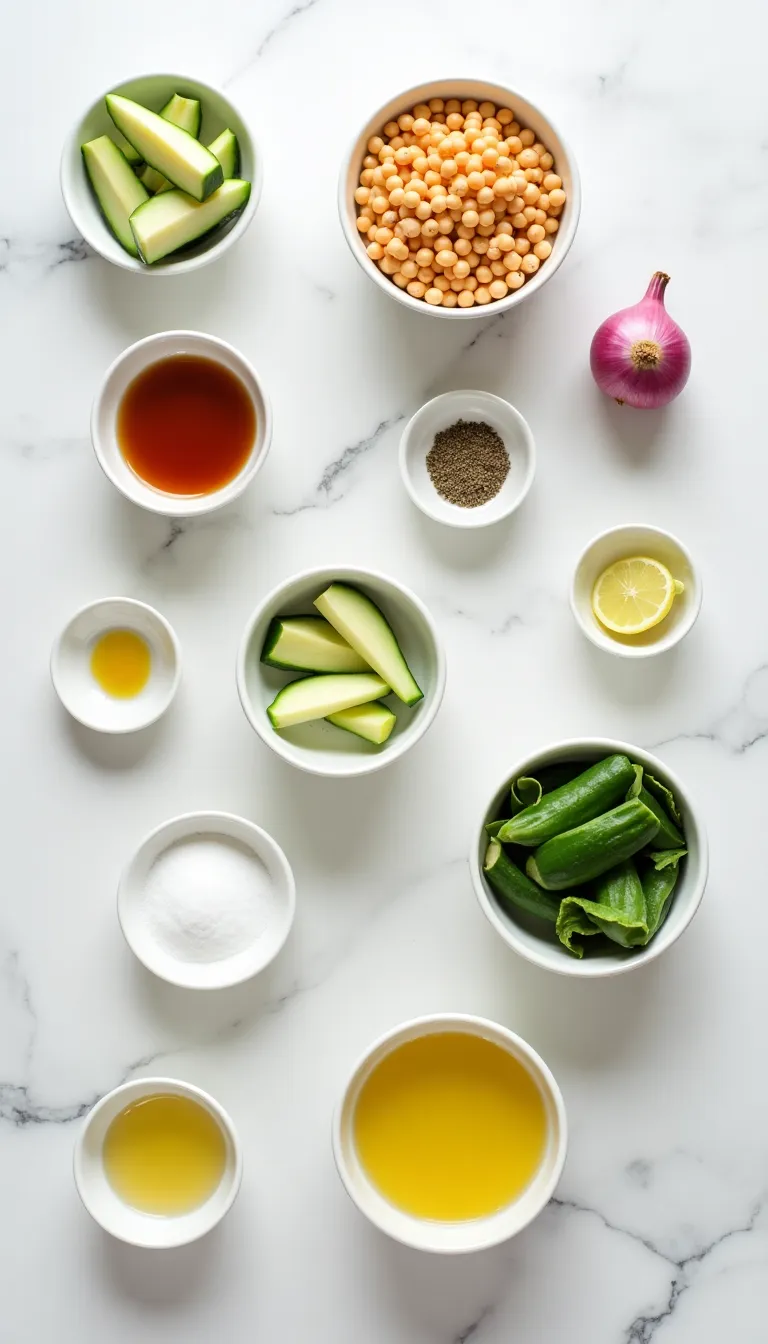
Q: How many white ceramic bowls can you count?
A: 11